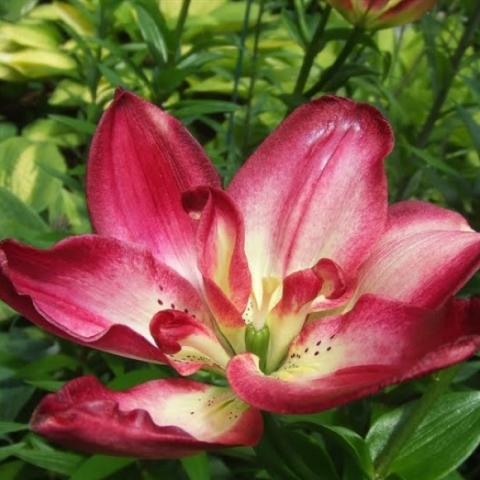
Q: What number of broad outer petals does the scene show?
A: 6